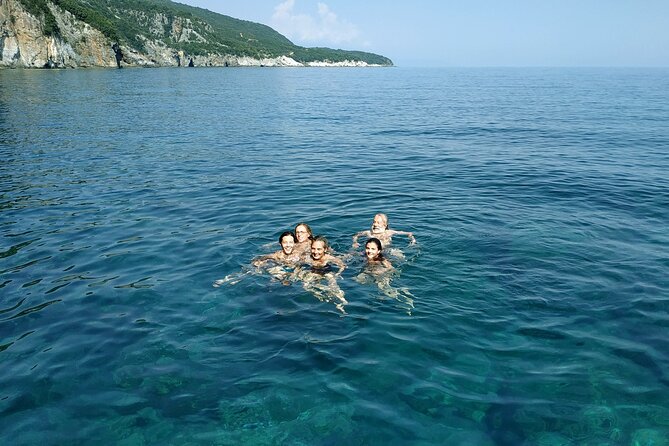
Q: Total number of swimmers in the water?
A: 5